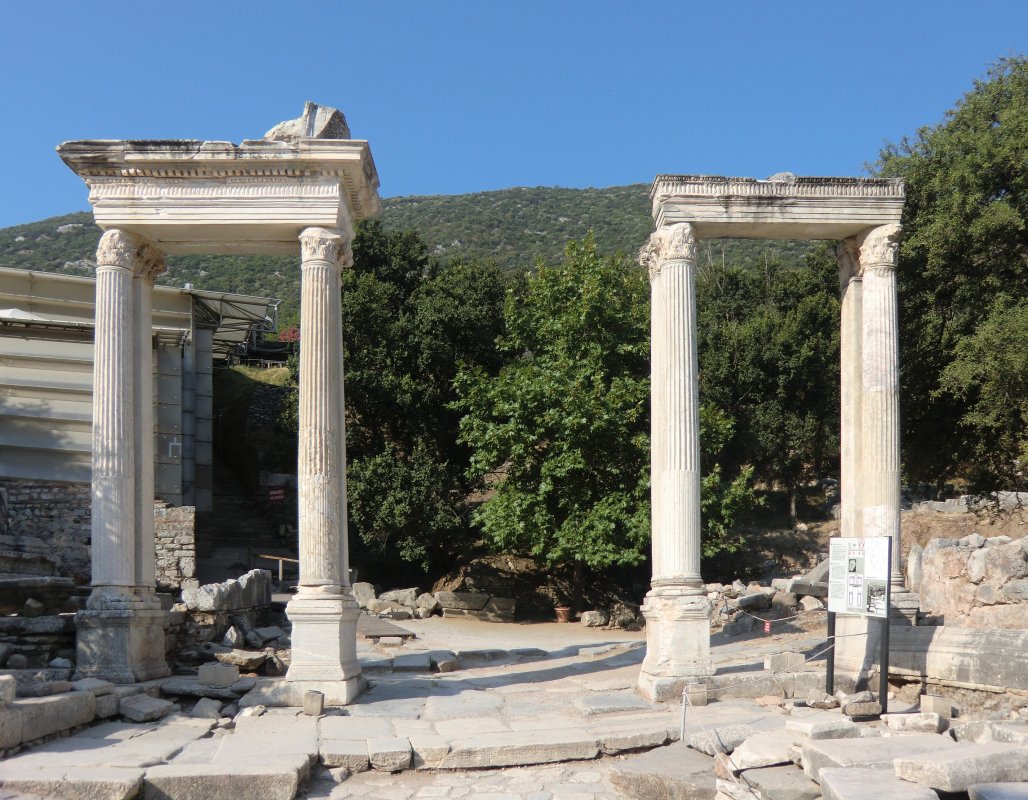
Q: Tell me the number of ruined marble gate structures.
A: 2